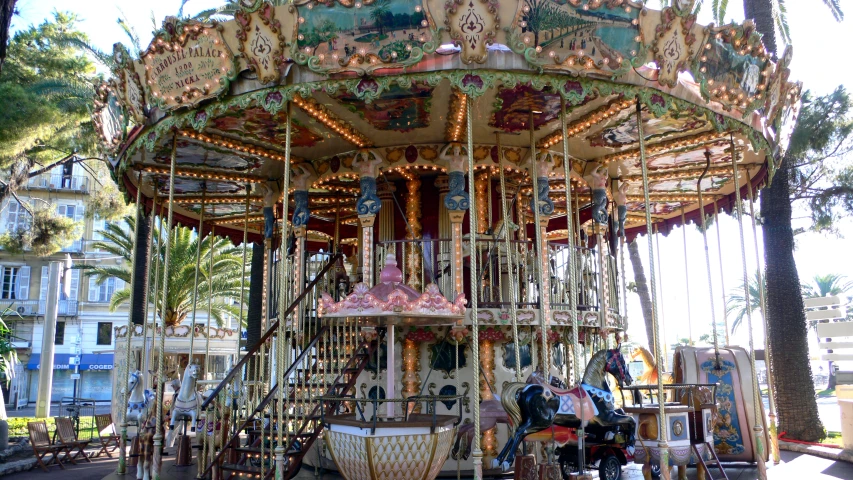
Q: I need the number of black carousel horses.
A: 1